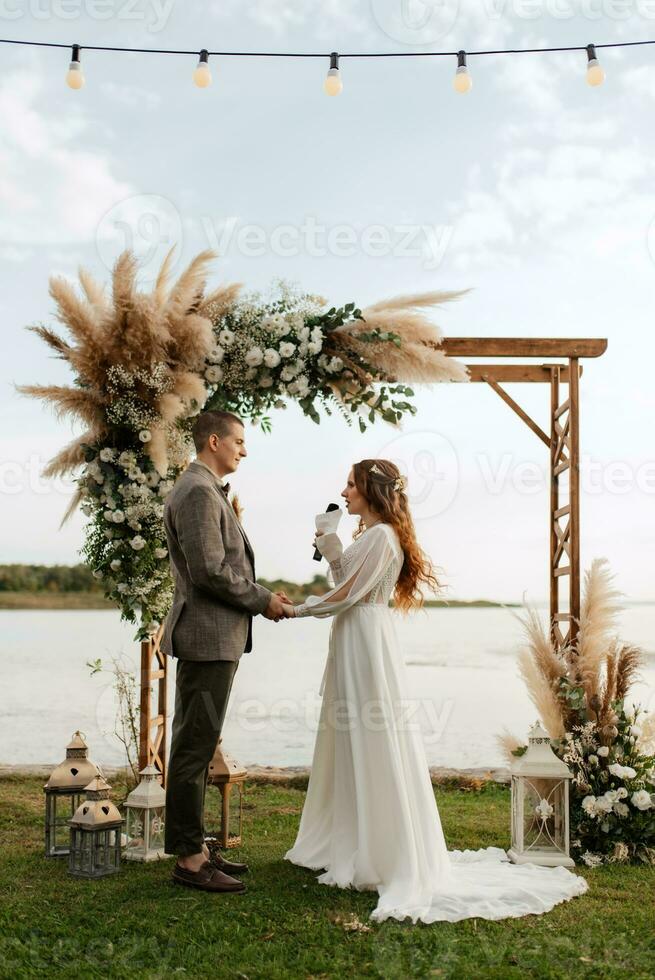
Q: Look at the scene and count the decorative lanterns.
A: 5